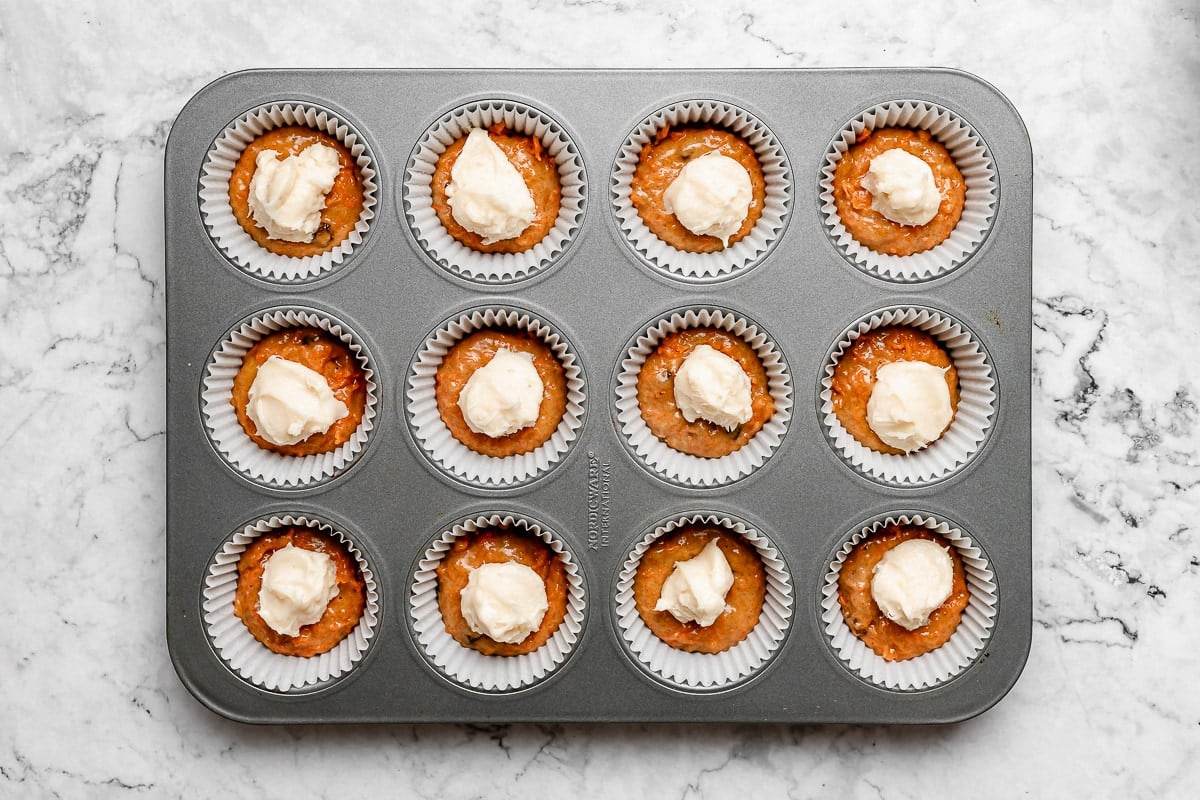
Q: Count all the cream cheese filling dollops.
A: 12